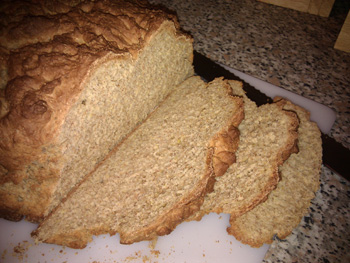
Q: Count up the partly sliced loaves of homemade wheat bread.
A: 1